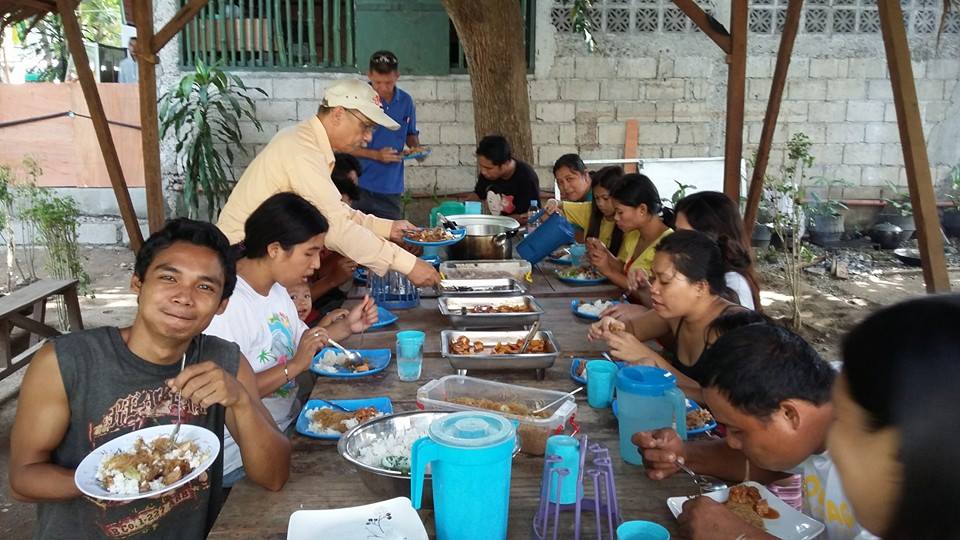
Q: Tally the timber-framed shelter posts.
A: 5